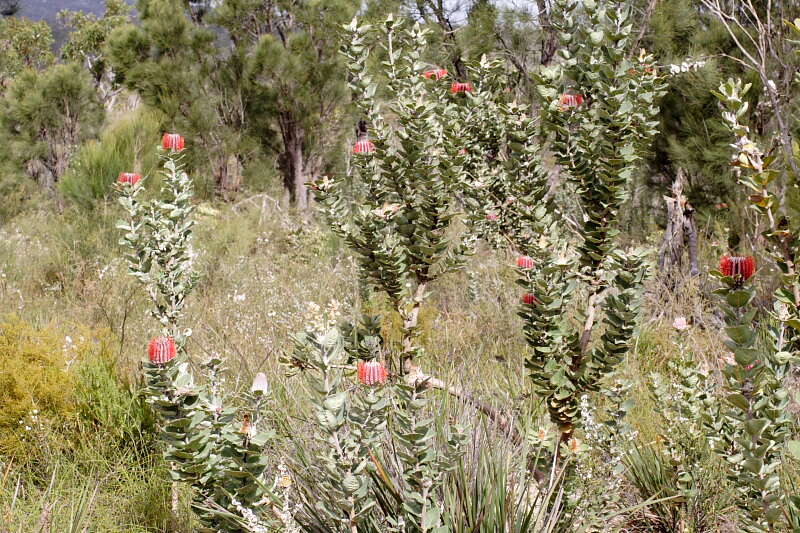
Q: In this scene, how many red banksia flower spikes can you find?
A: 11